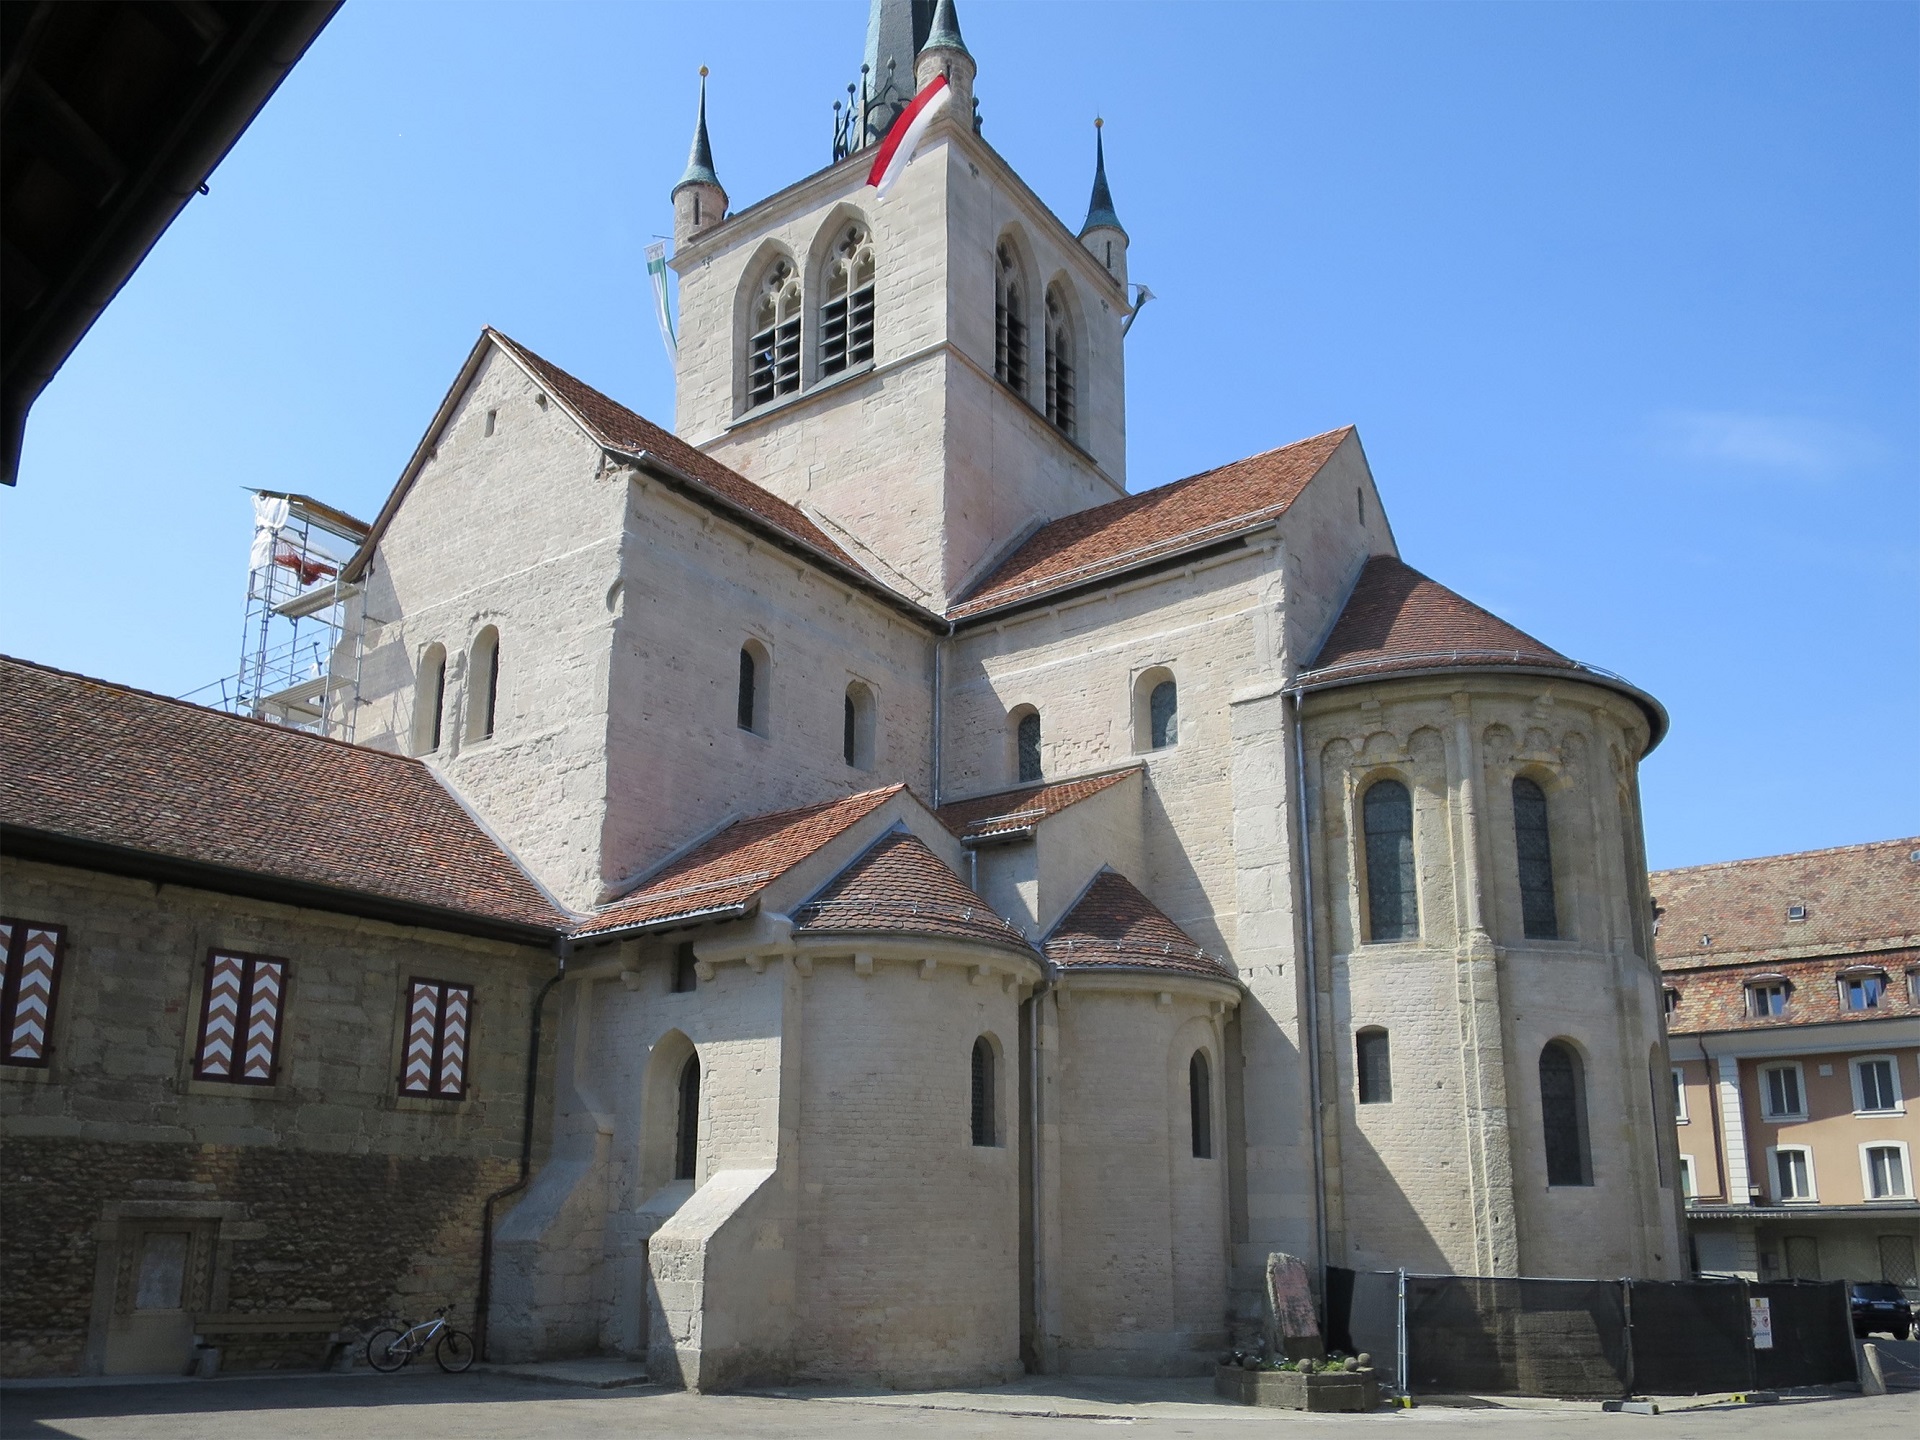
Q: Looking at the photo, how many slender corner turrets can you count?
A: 3